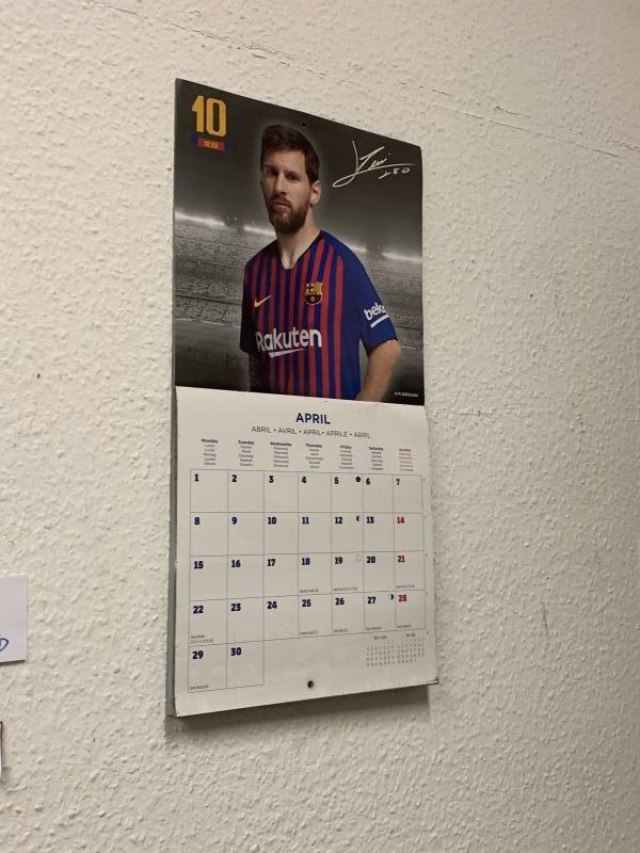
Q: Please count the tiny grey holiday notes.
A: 9